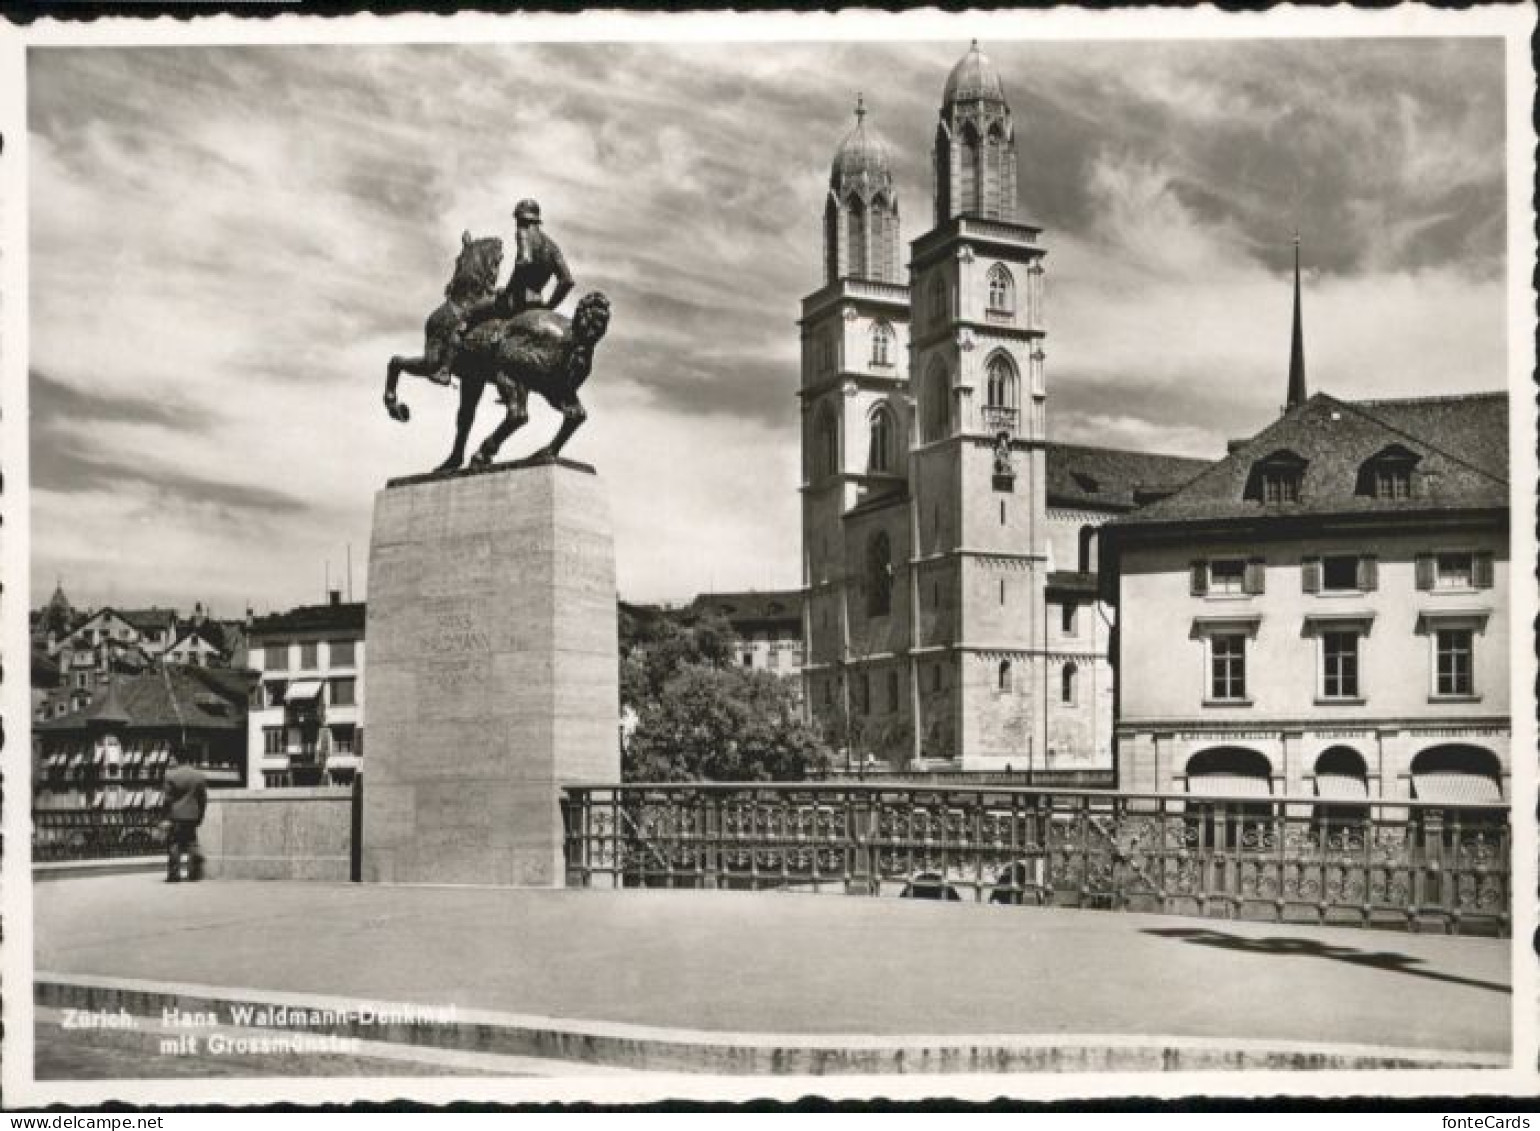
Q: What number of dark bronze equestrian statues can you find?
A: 1